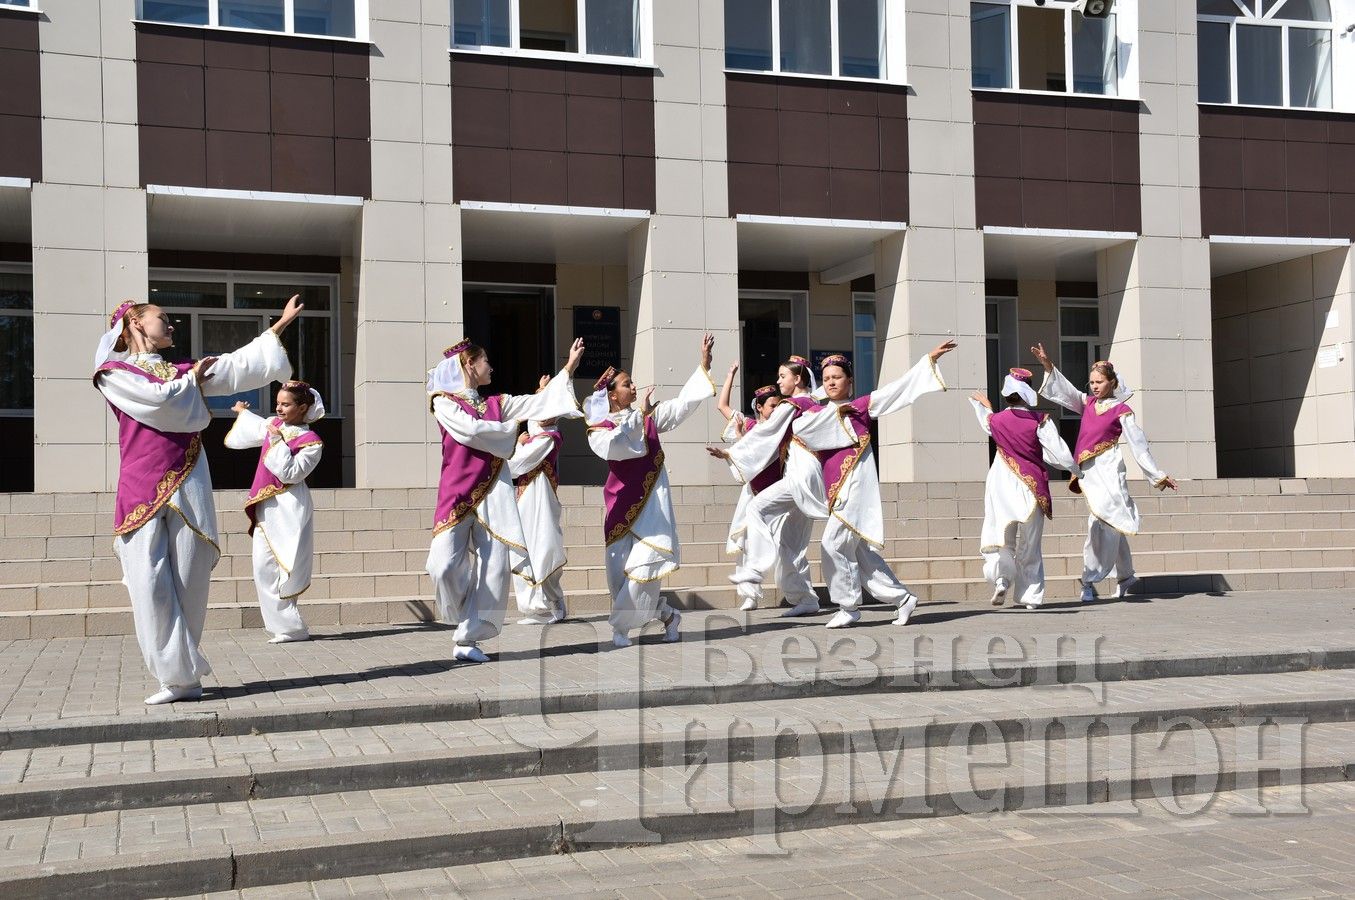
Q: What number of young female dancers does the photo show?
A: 10